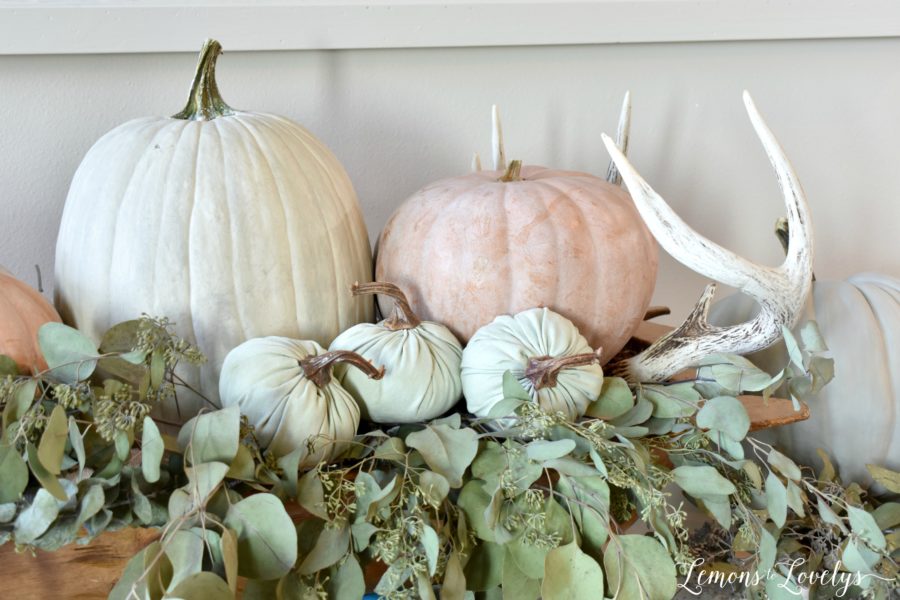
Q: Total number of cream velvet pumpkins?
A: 3